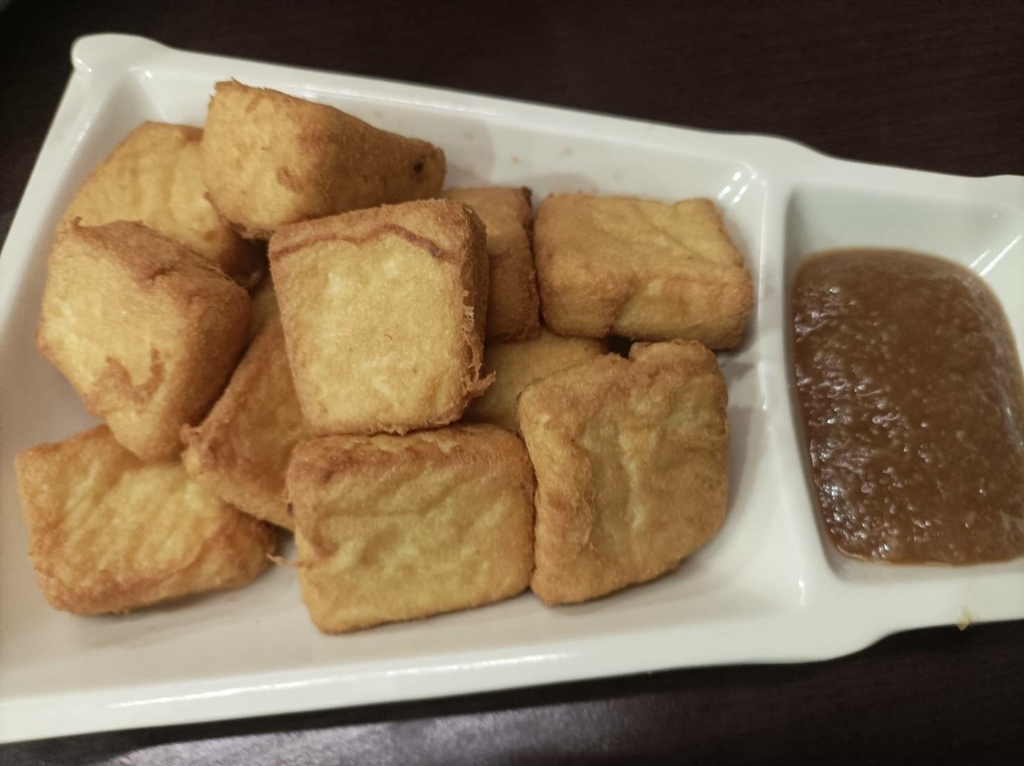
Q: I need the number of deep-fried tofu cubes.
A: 11